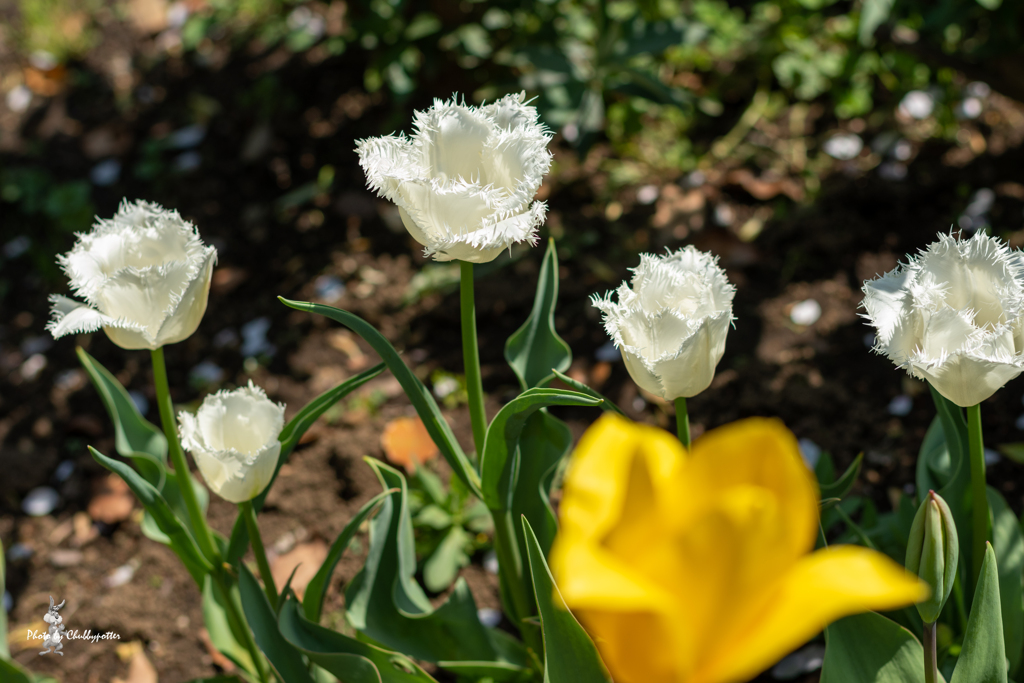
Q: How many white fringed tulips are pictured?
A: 5